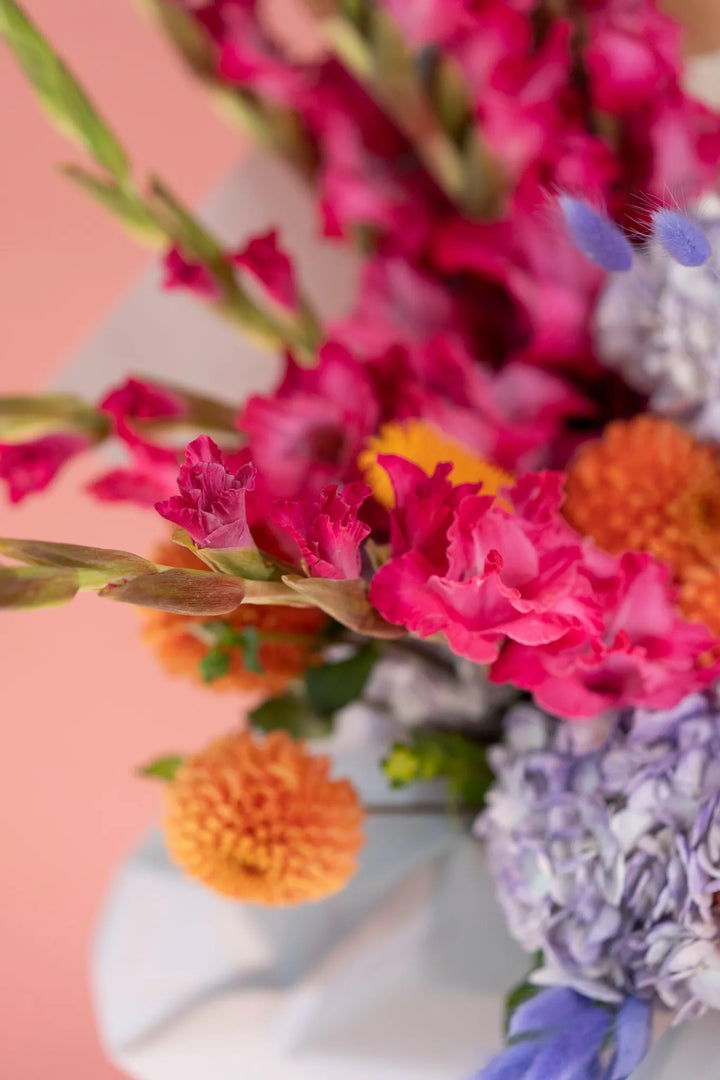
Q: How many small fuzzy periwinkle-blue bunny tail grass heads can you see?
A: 2